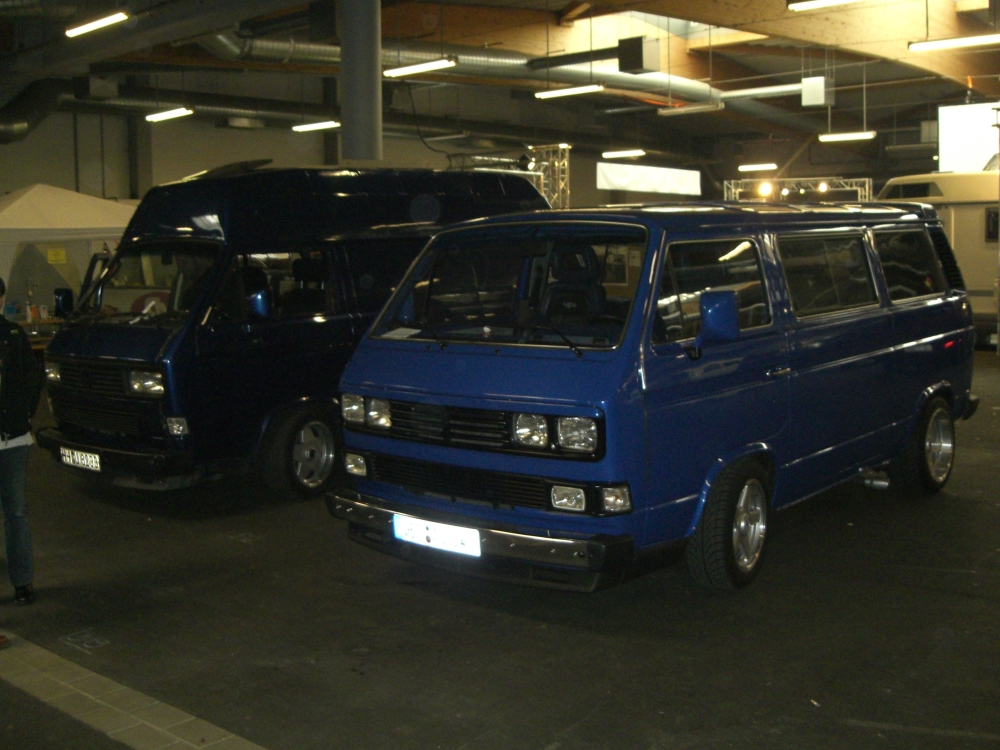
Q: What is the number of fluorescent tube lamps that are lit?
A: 10